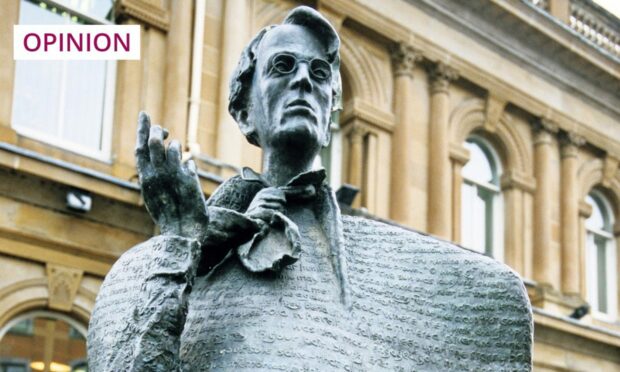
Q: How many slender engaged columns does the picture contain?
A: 4